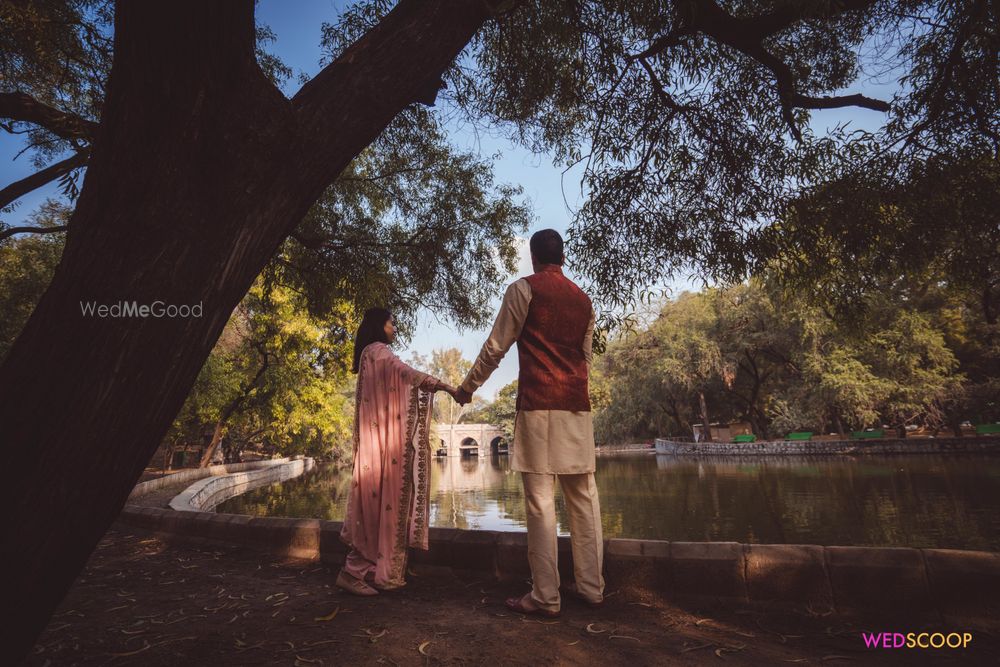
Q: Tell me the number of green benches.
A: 4